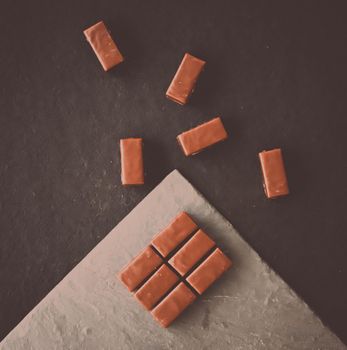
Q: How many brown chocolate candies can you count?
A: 11